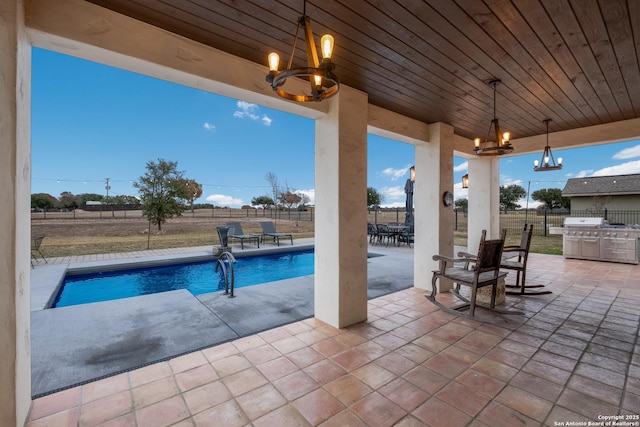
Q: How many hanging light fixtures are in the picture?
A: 3